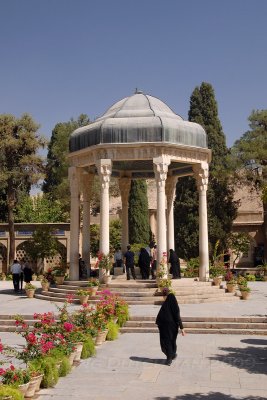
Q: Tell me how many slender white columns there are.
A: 7